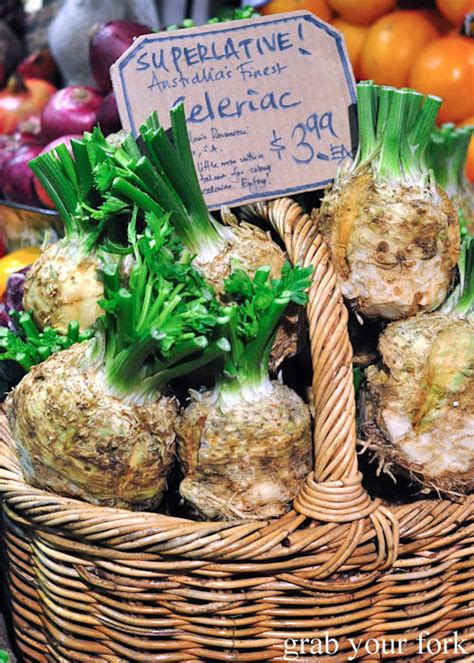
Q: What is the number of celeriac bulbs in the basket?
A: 6